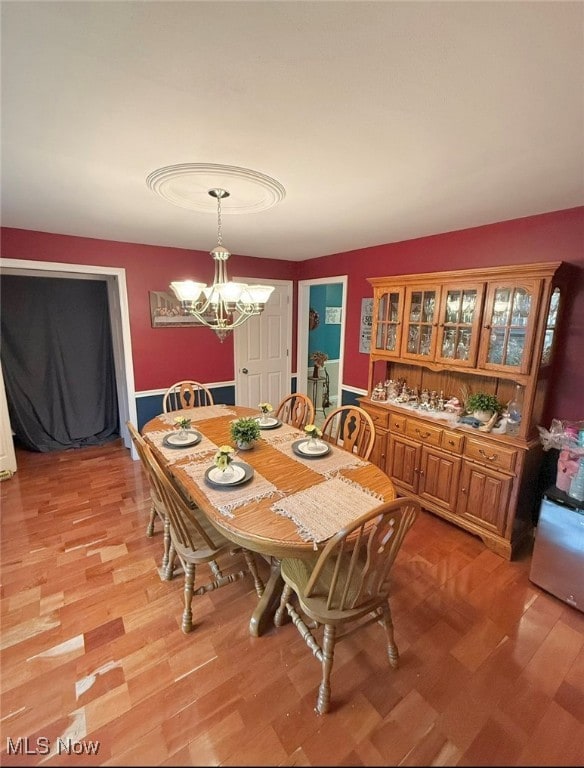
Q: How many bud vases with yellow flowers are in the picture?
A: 4